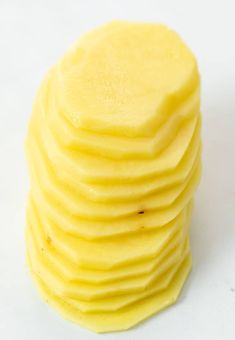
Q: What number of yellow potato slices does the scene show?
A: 11